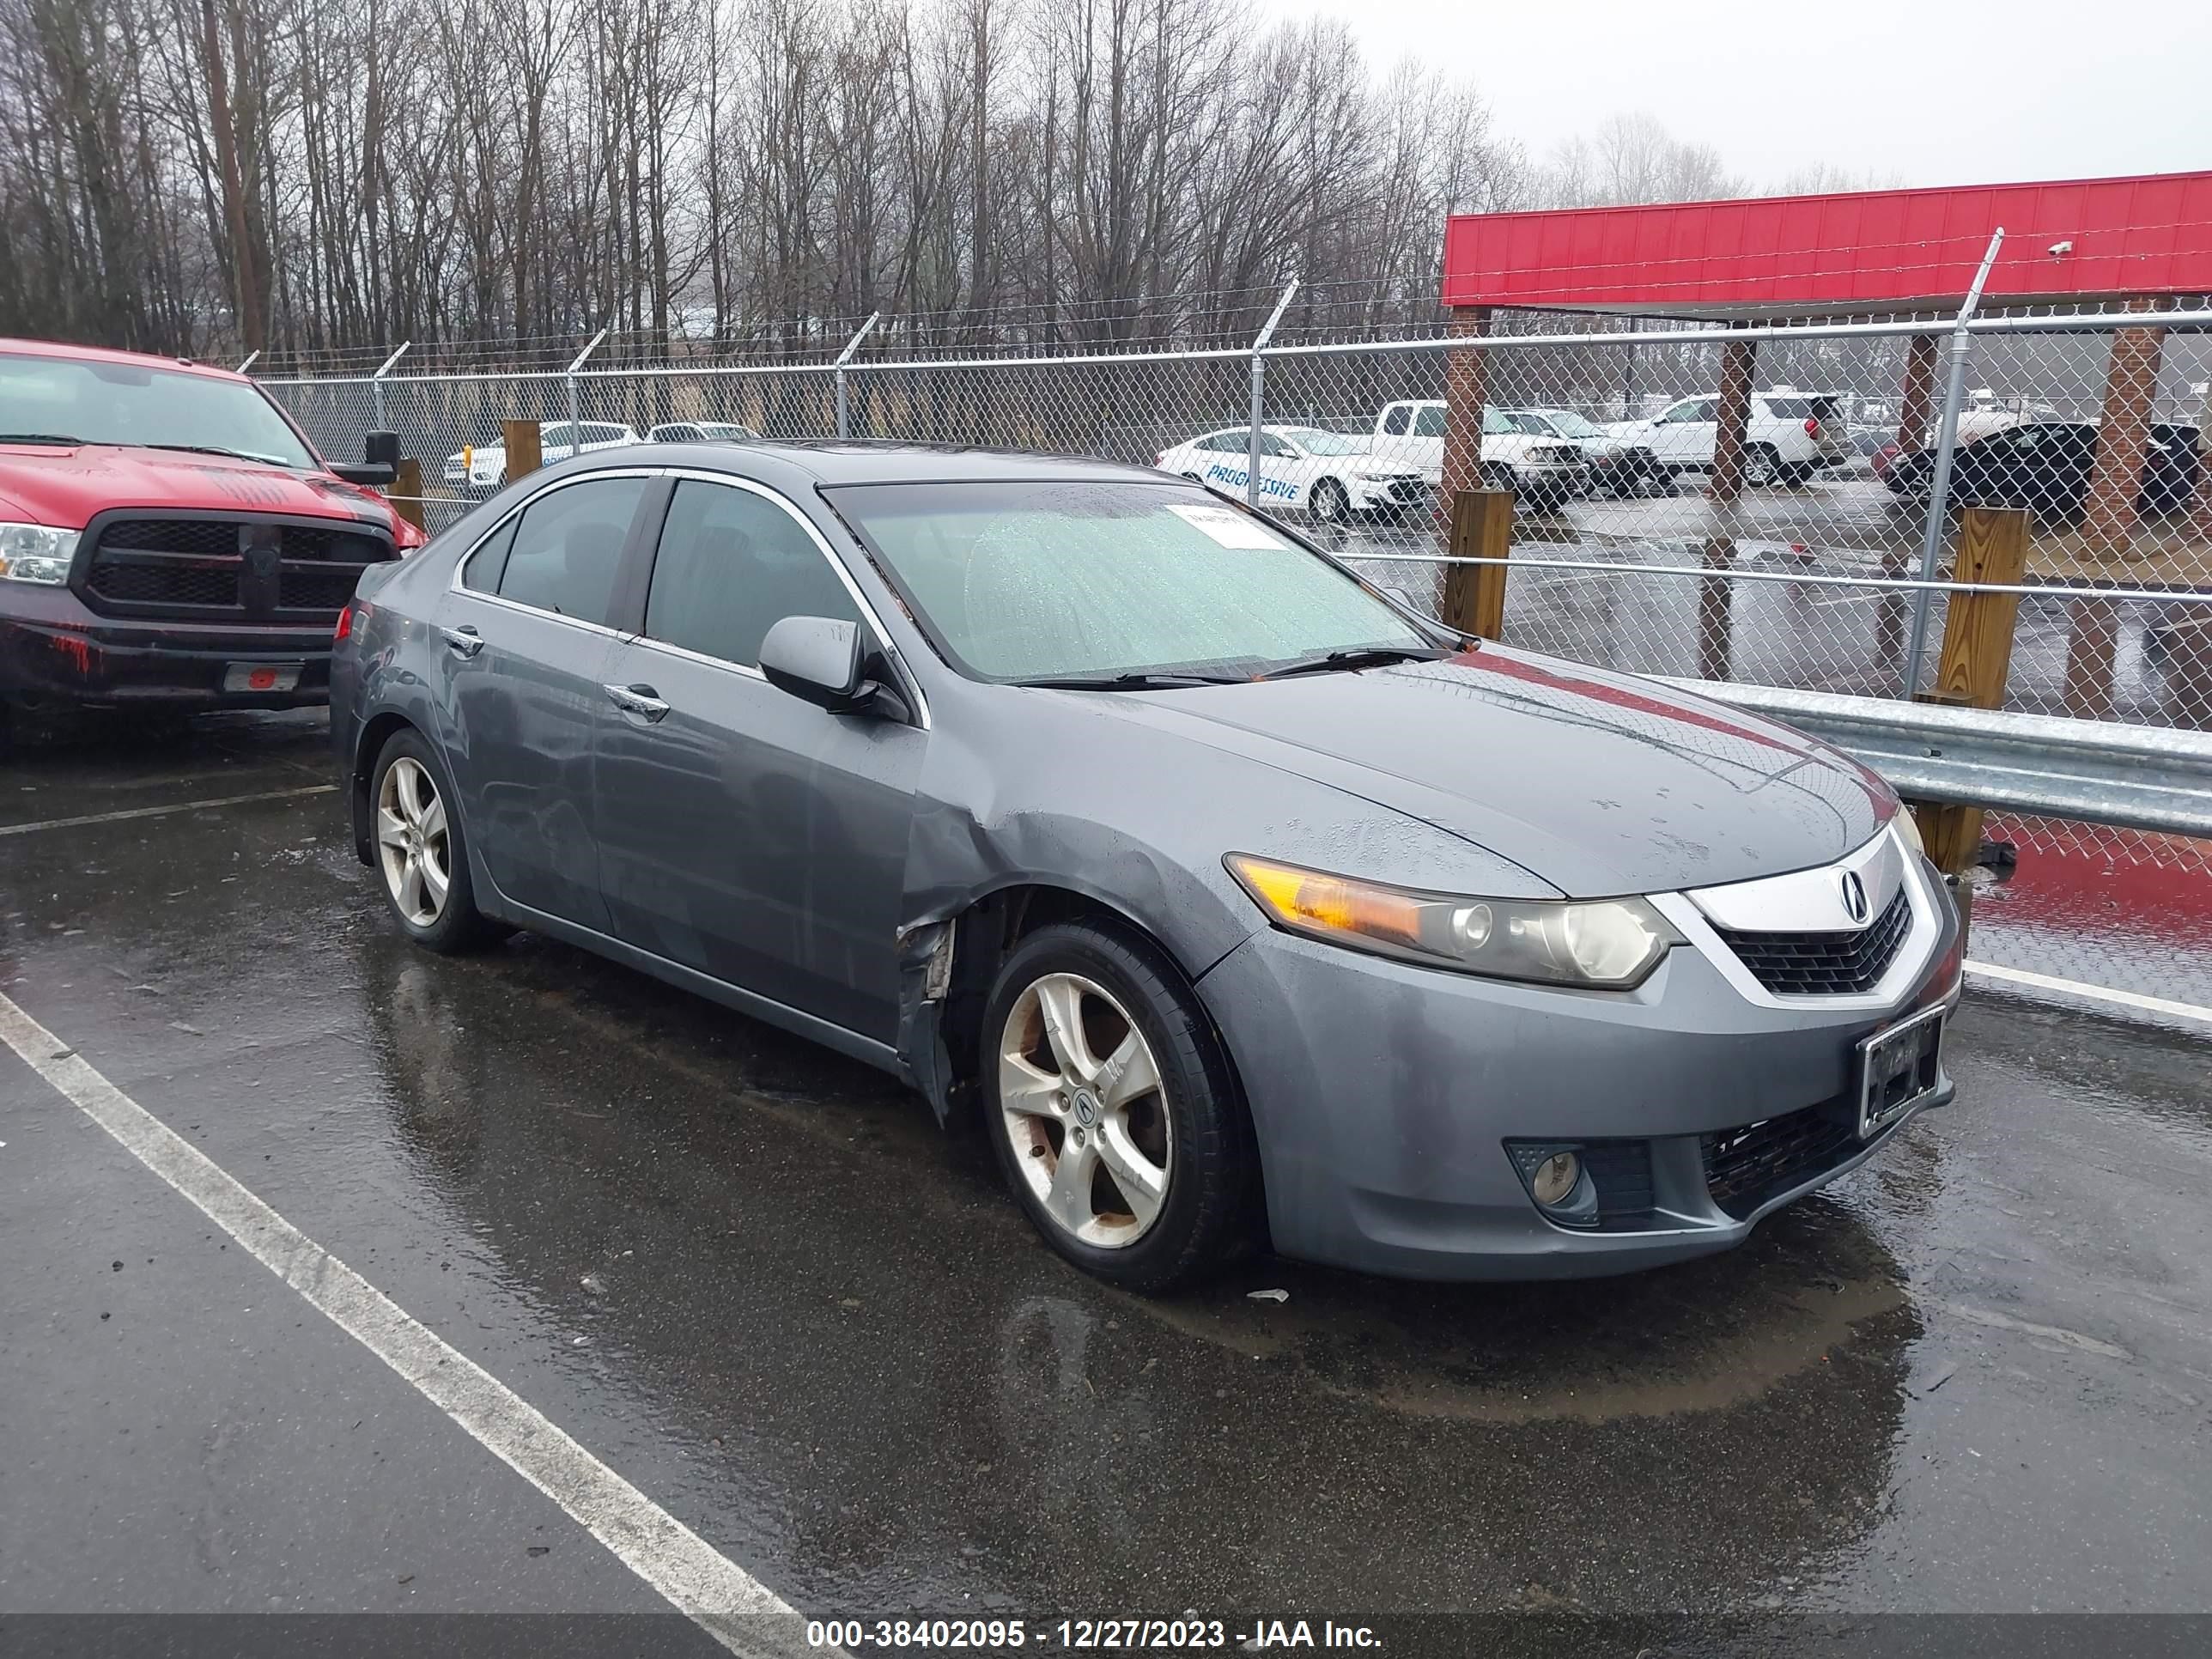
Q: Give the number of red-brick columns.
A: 4